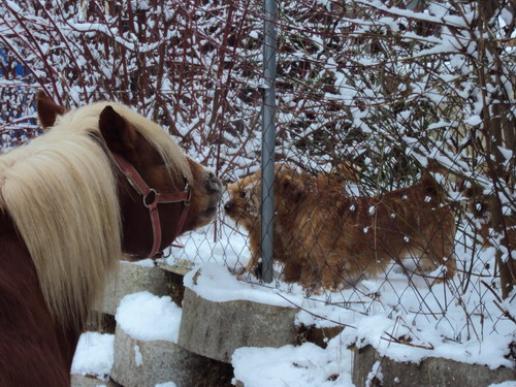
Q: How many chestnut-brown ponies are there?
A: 1